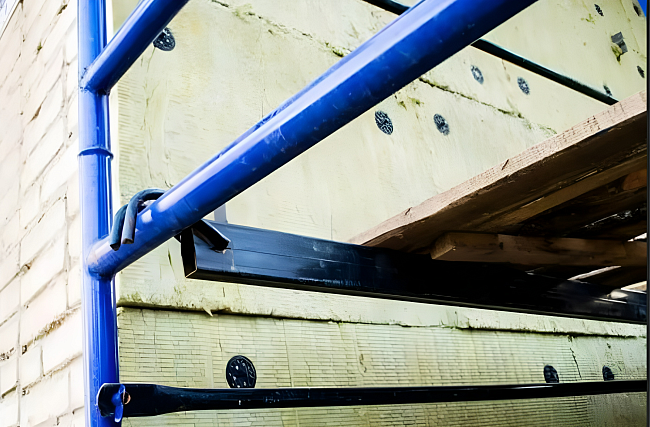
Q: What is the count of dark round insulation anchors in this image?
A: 12